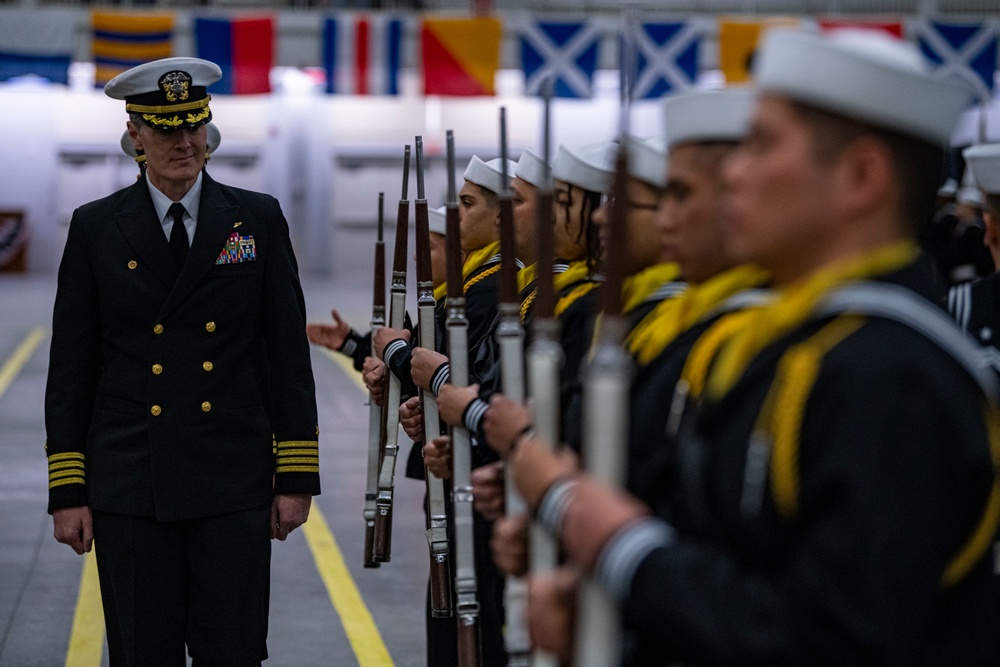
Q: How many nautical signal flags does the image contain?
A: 10